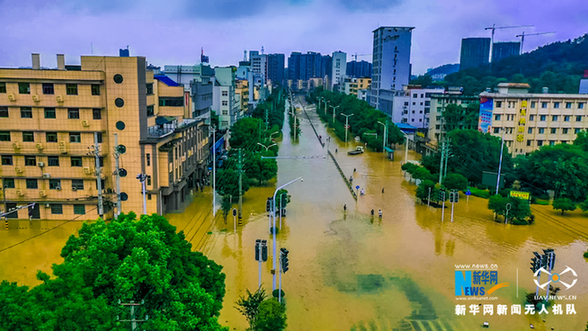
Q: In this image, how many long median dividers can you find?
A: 2